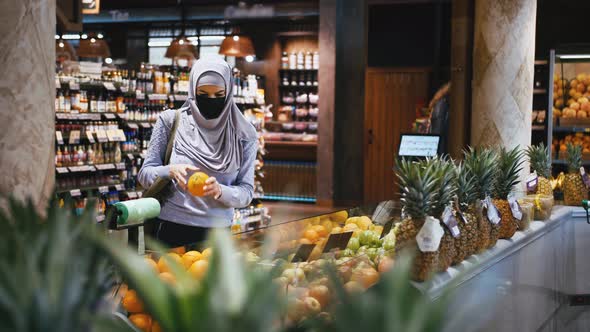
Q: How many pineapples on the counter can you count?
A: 7